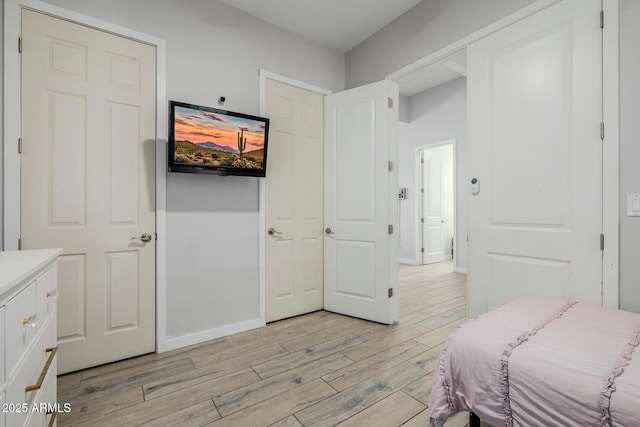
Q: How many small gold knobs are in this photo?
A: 2